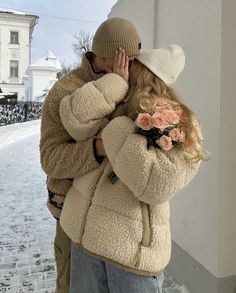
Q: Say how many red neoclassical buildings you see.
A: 0